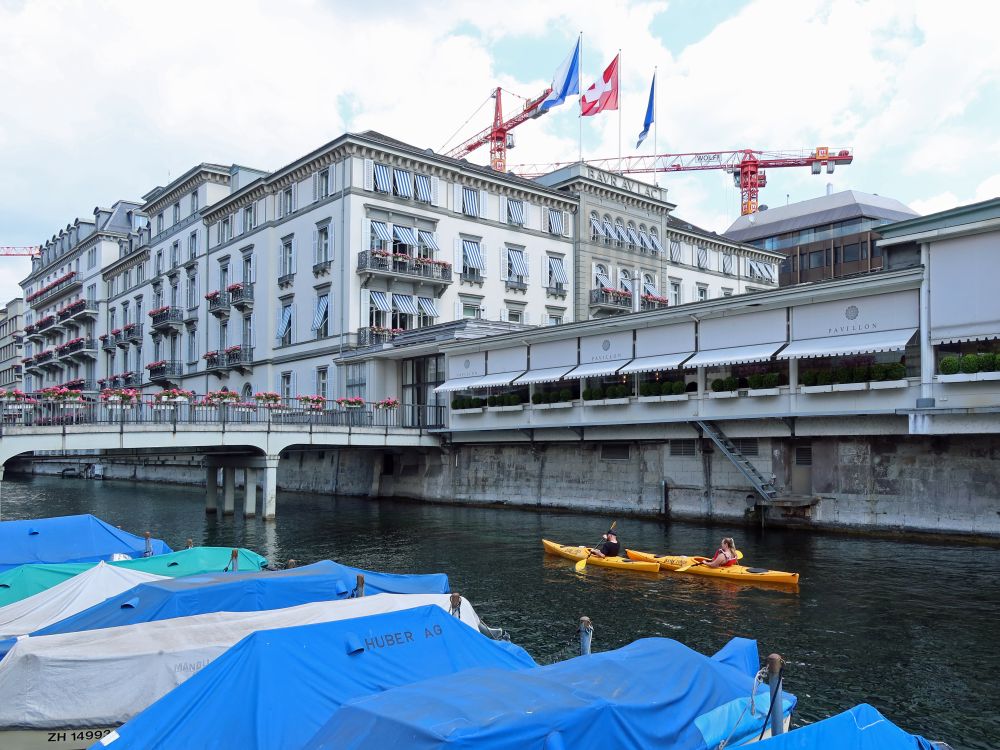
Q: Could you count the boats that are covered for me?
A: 8